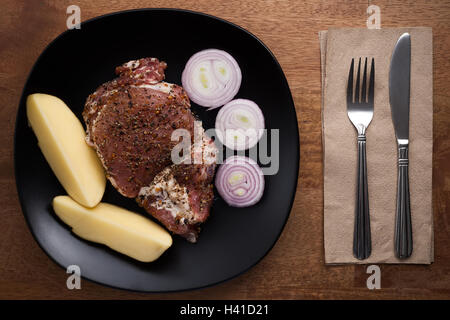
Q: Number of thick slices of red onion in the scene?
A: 3